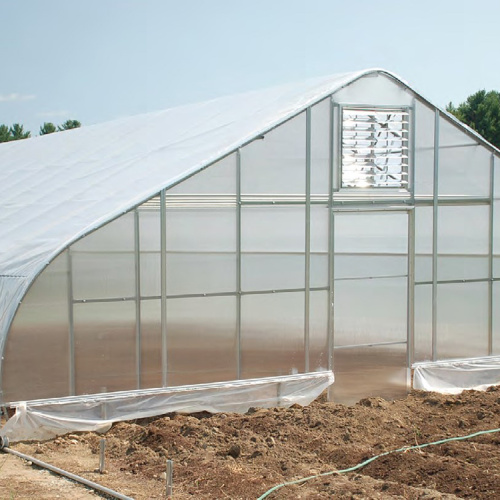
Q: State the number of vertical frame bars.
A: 9